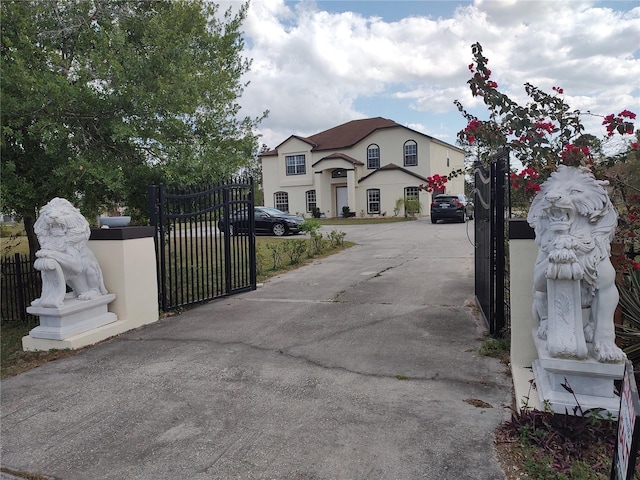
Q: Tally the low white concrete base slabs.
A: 2